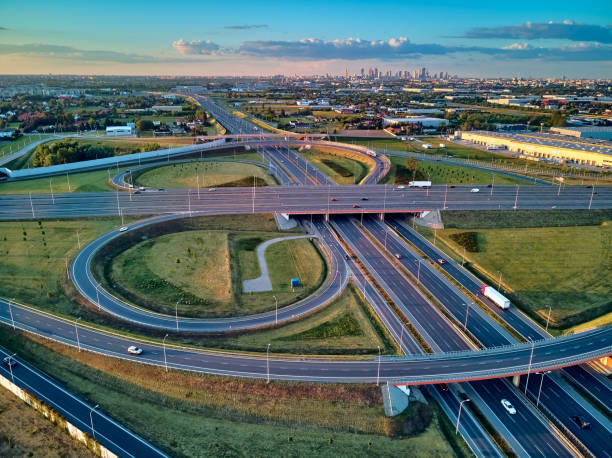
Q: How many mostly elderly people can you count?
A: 0